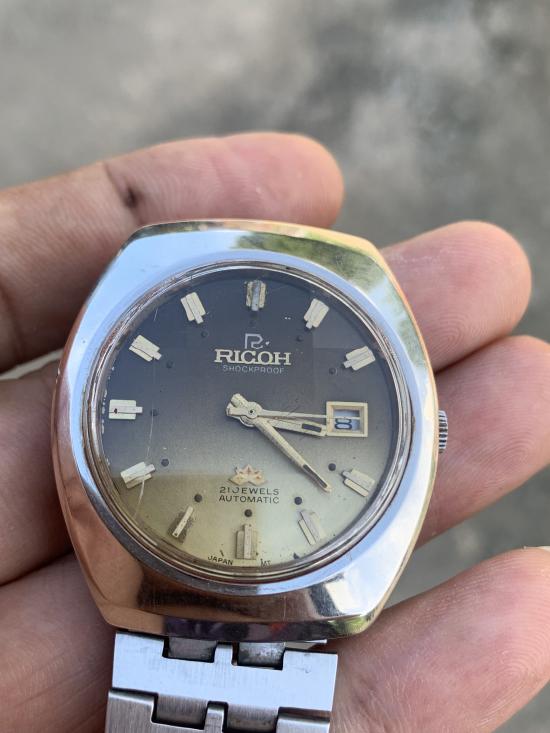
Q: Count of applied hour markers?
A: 11